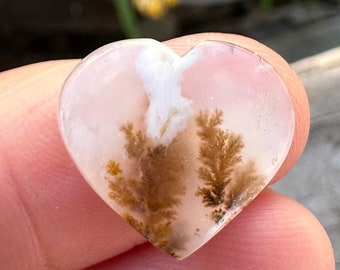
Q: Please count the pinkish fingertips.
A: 2